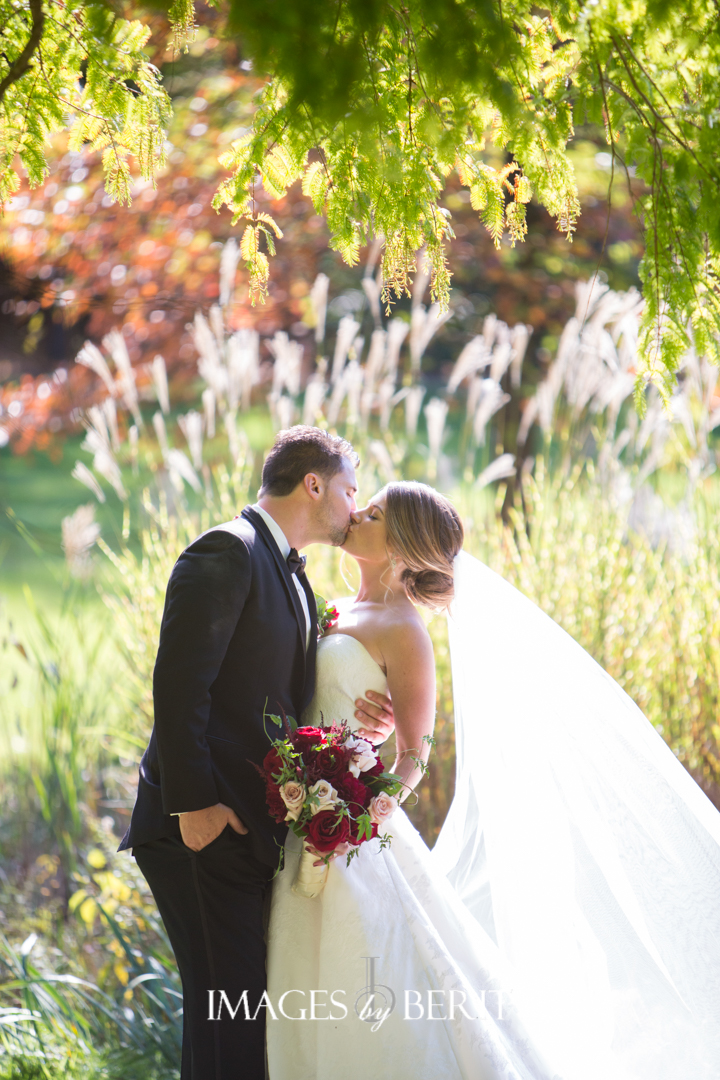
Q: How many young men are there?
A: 1